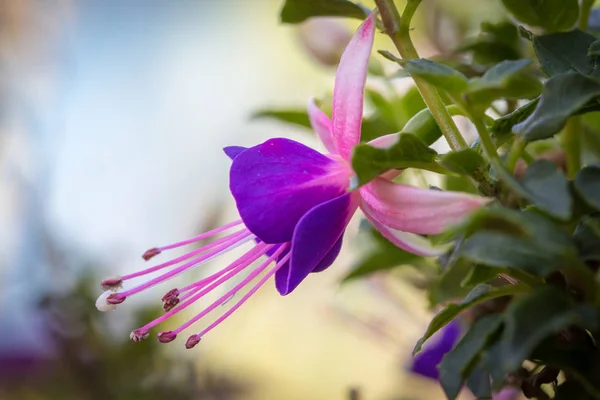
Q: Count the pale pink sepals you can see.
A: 4